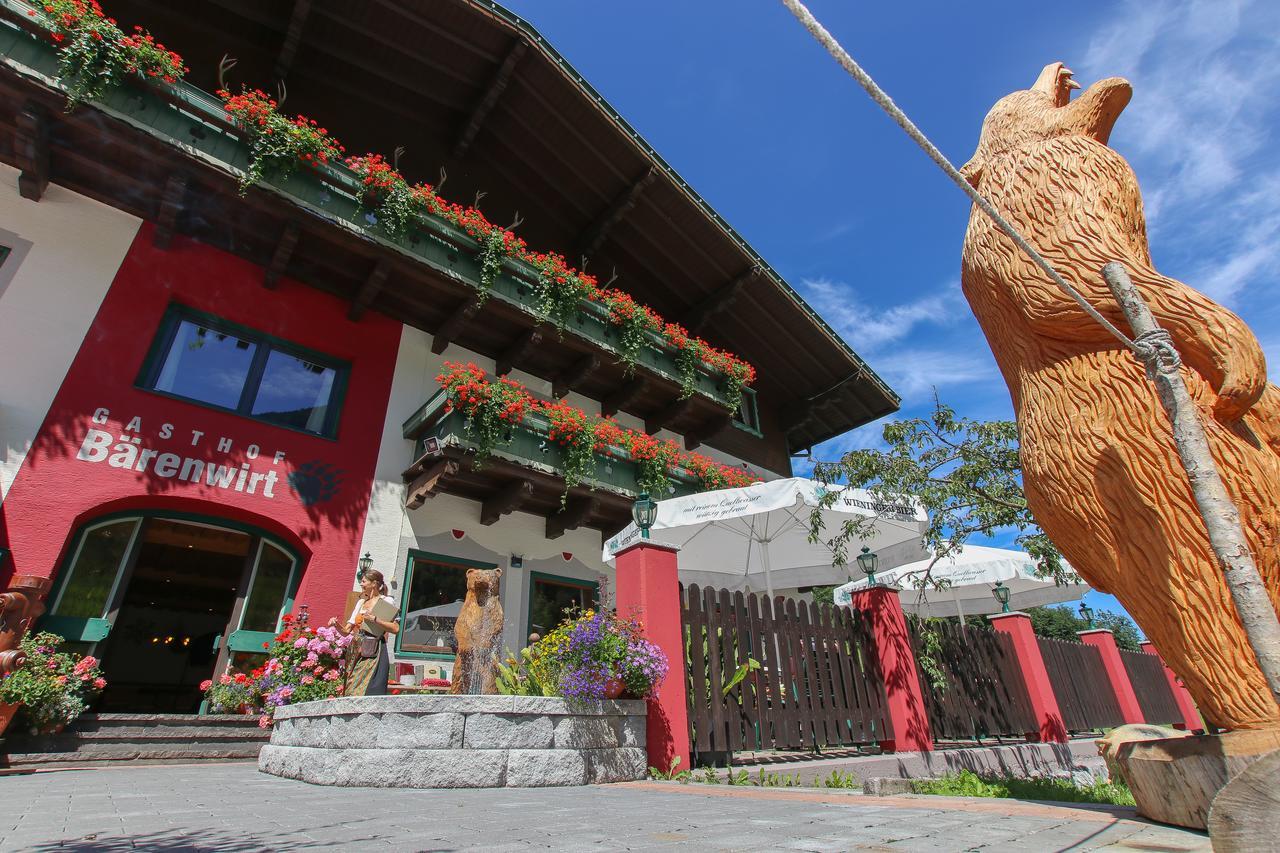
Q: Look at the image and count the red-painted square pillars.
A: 5